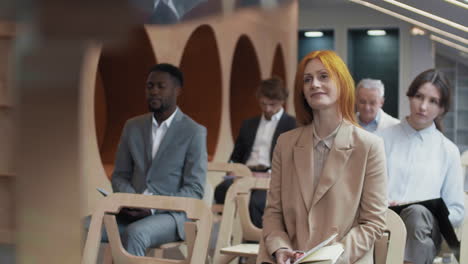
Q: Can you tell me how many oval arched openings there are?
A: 4